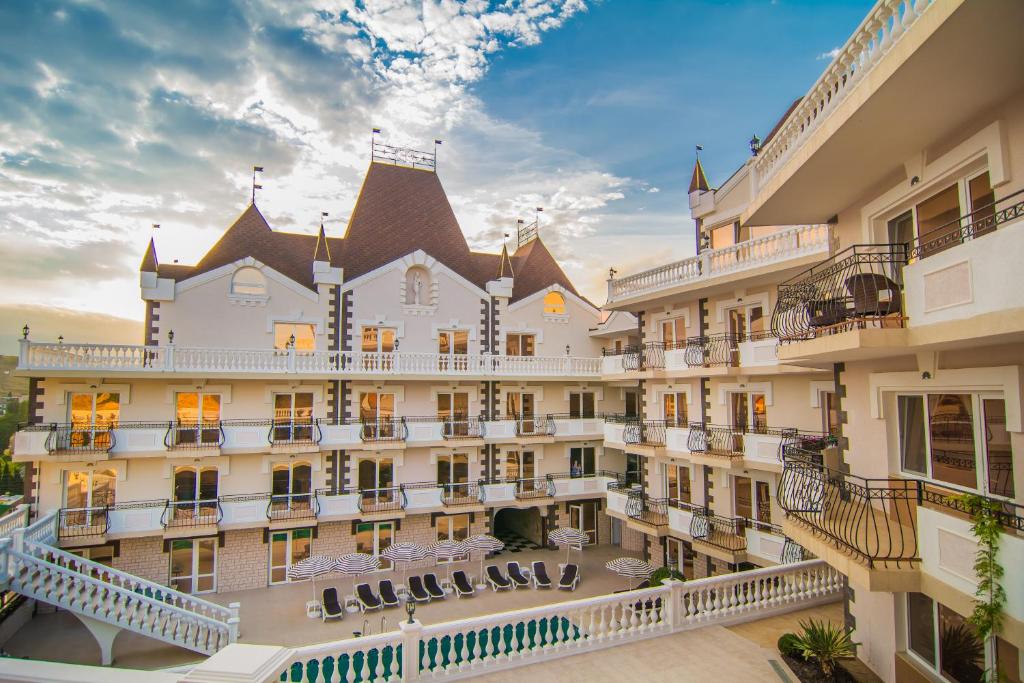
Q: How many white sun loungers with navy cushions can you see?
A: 10